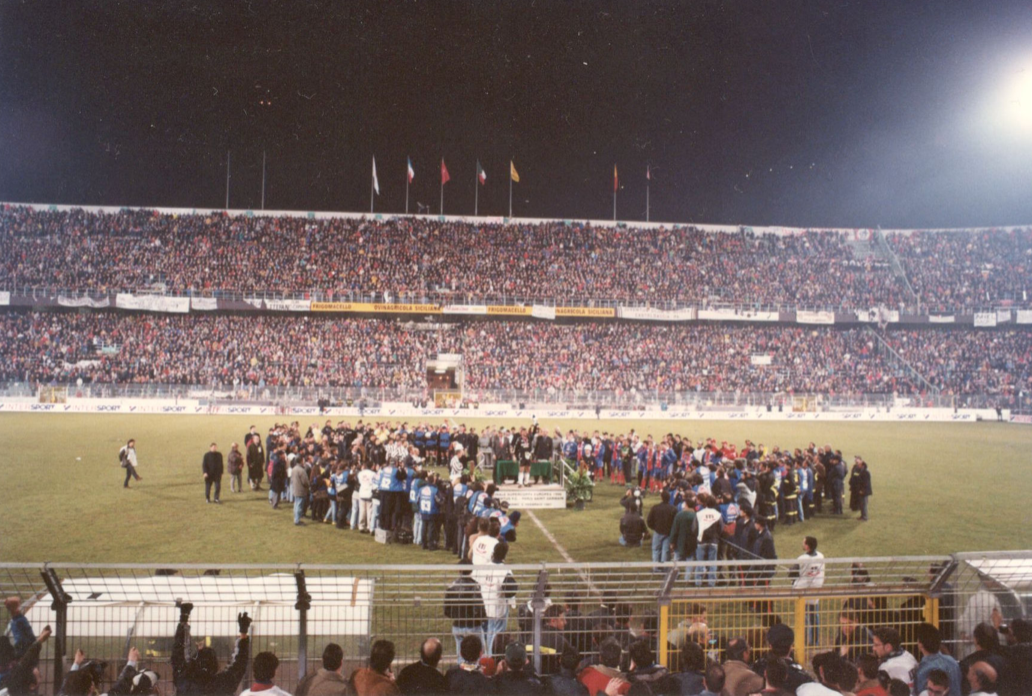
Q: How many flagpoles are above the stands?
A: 9